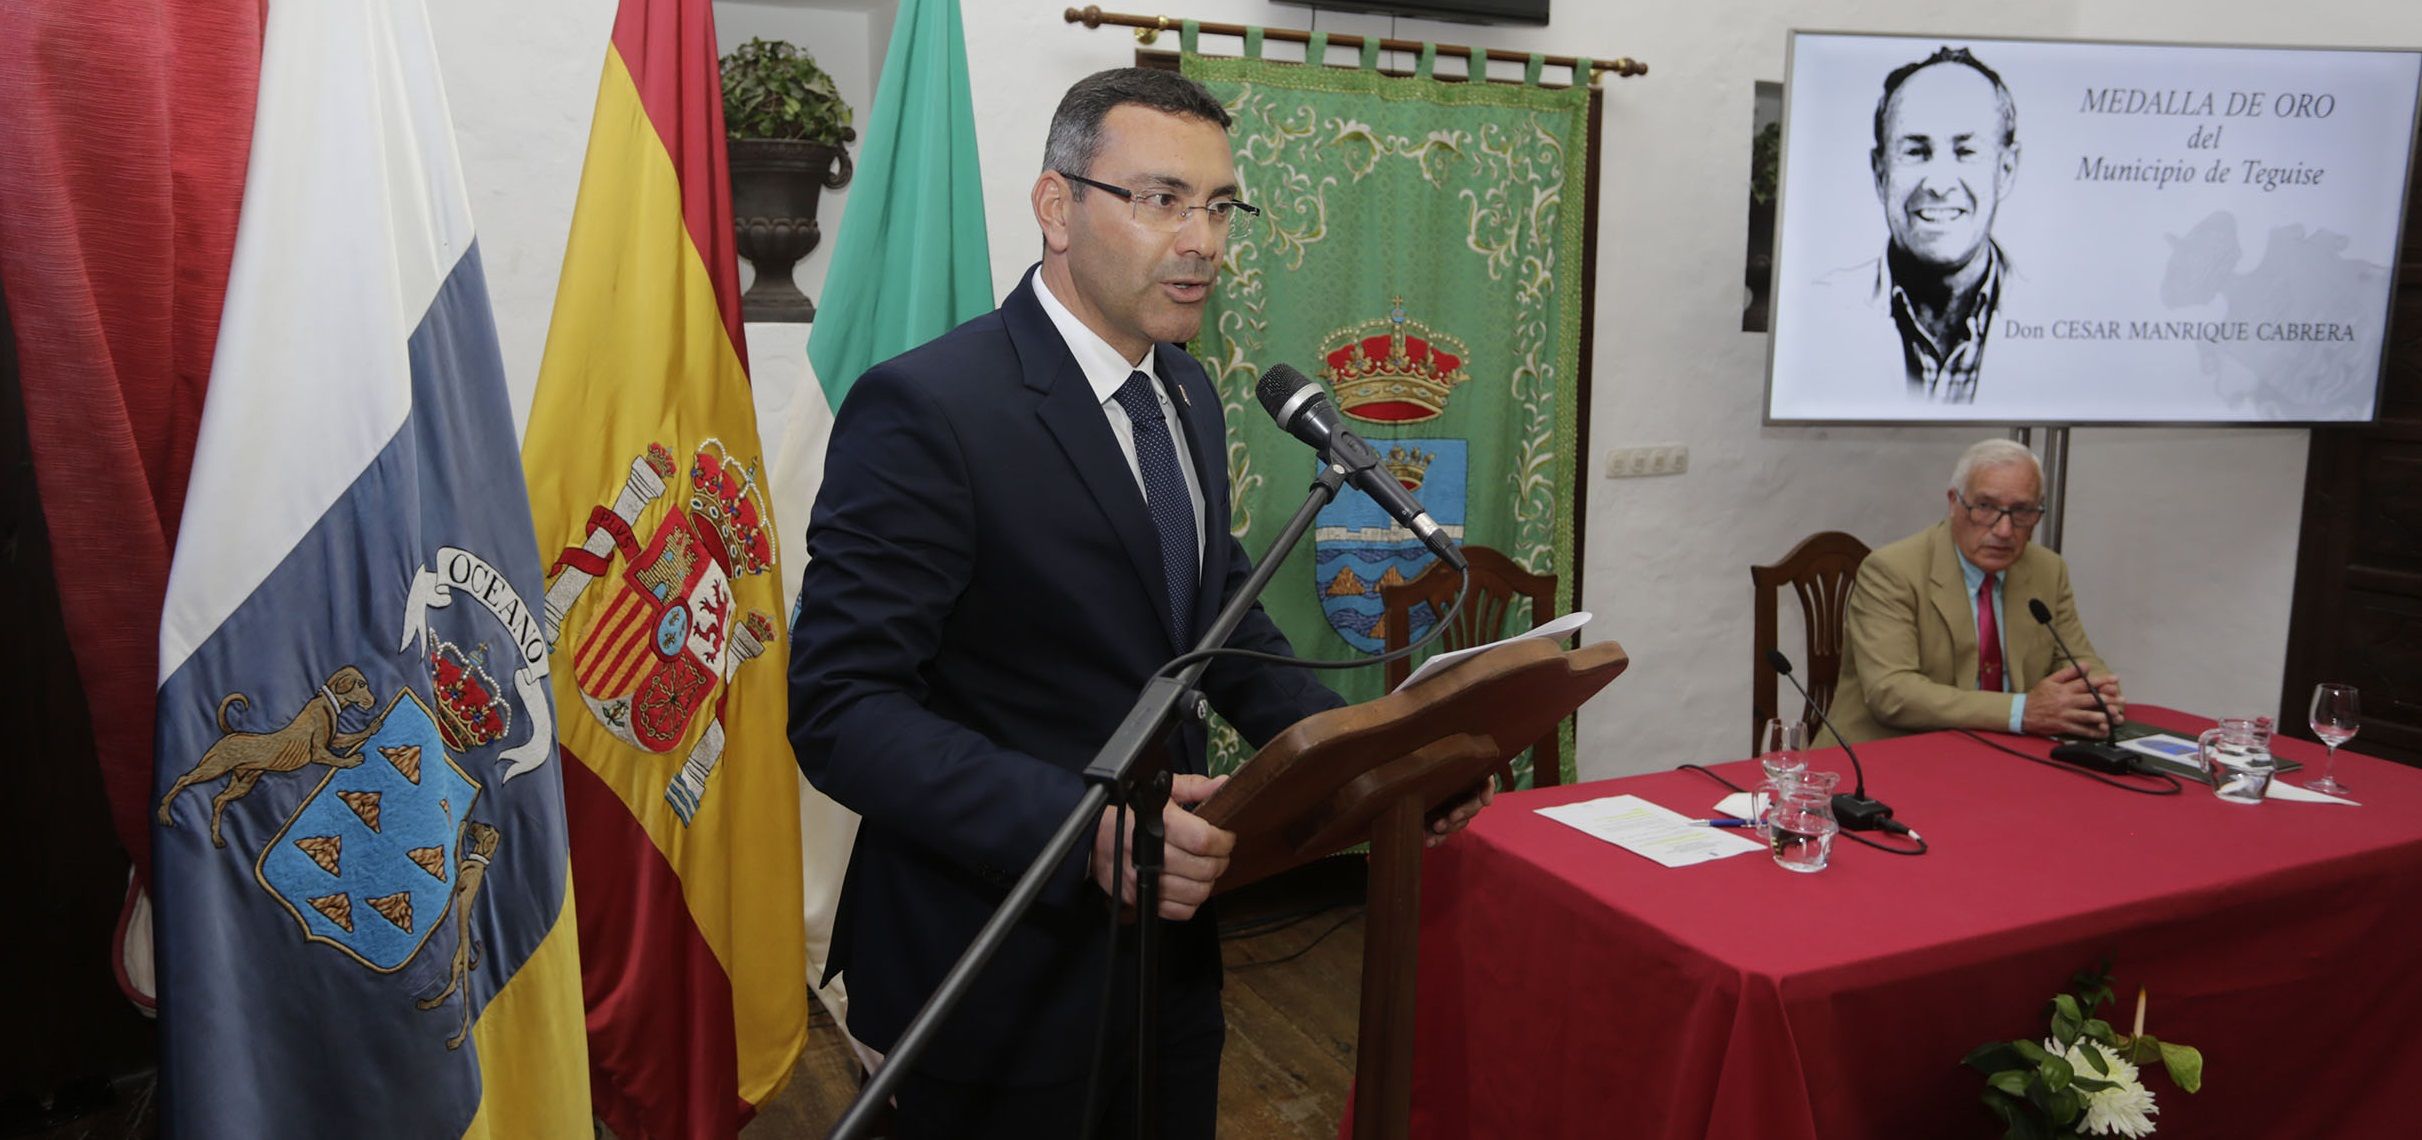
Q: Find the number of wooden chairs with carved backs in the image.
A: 2